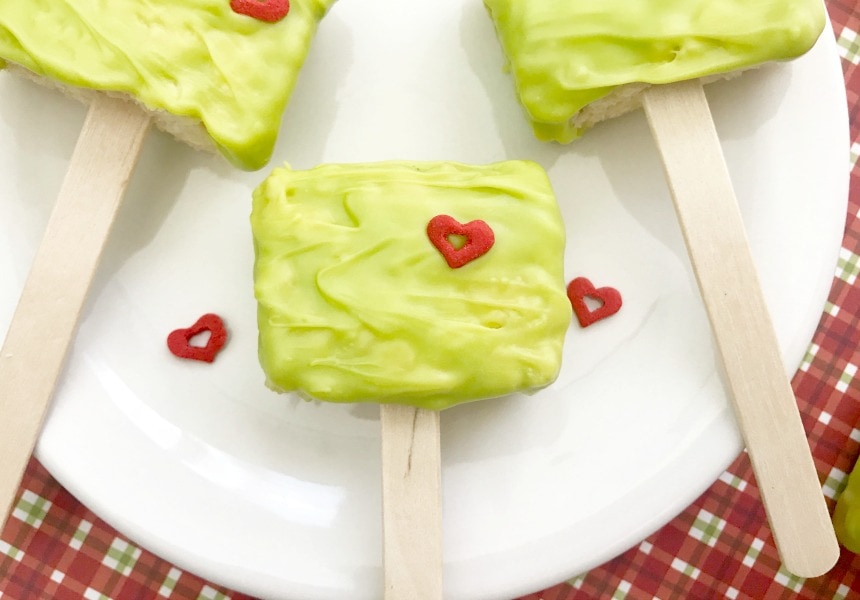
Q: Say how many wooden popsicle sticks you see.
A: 3